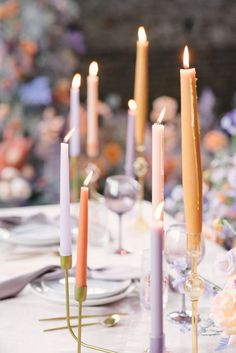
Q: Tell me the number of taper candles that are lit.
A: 9